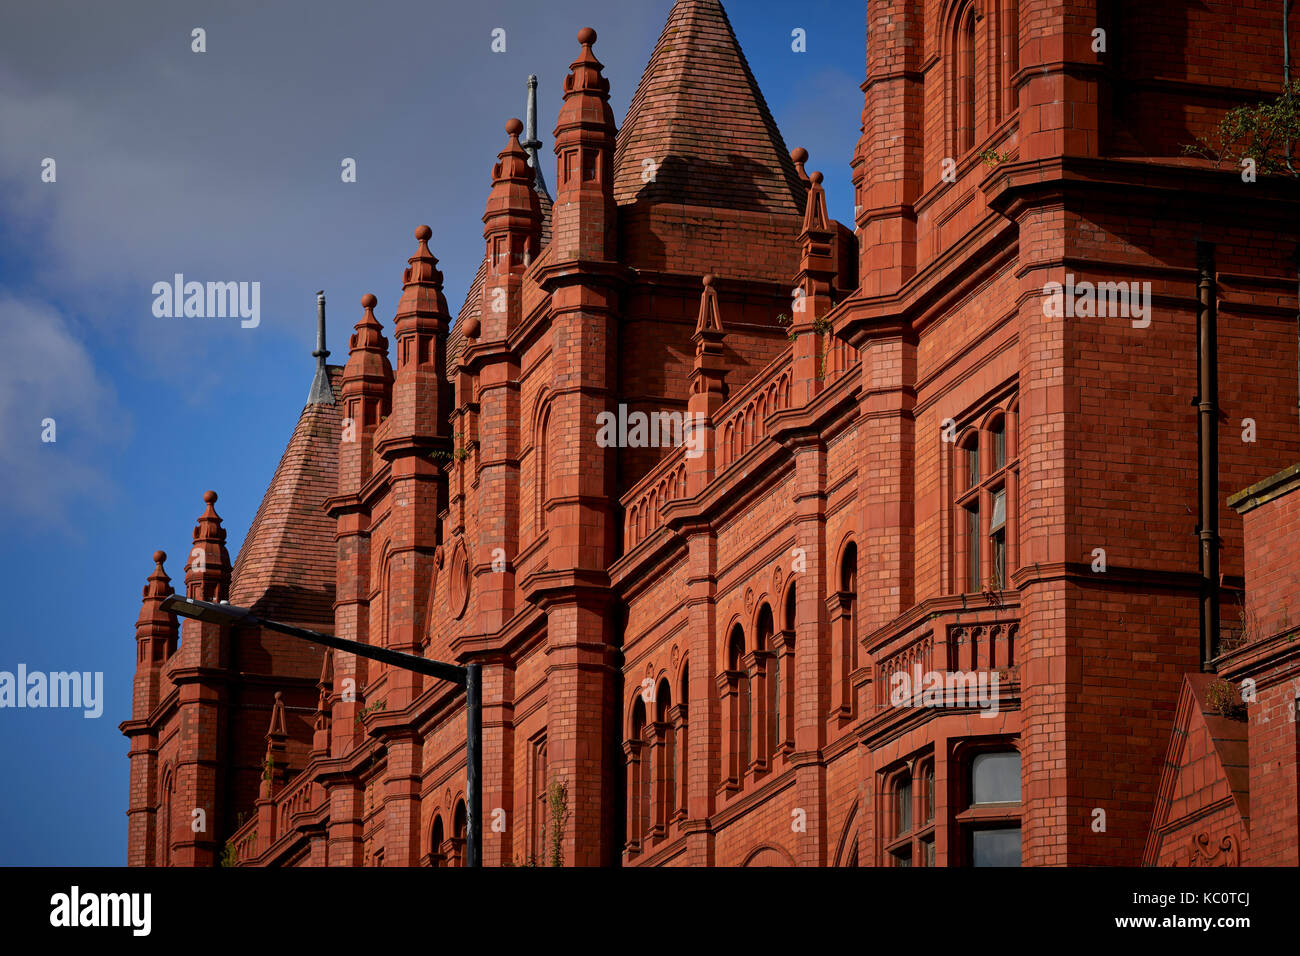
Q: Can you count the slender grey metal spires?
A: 2